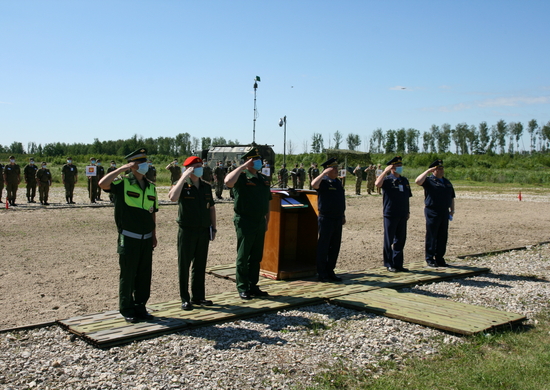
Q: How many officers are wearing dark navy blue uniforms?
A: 3